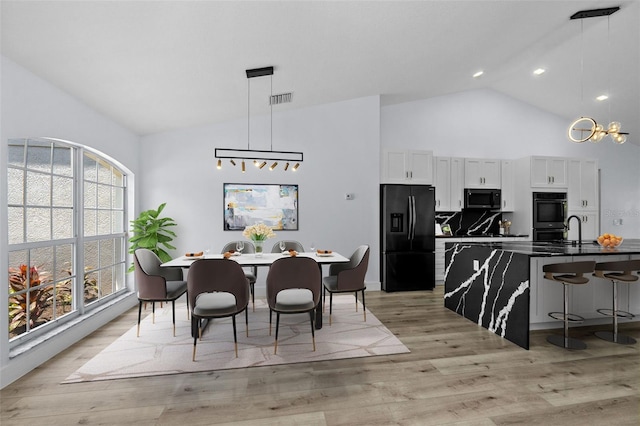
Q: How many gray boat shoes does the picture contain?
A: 0